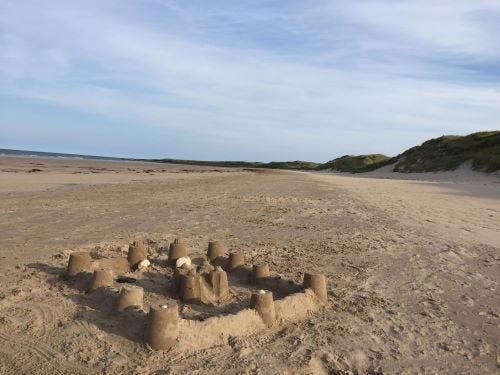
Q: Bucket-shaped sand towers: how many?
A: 11